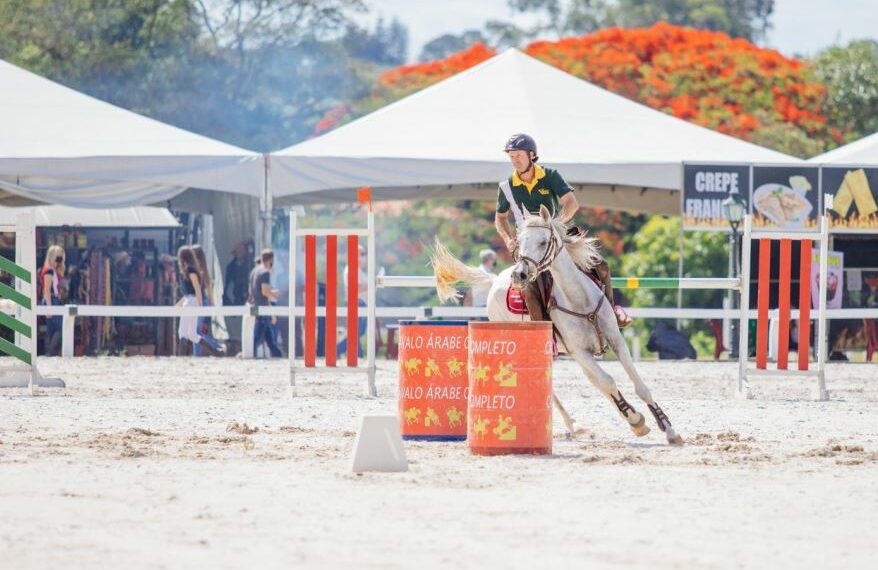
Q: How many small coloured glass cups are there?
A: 0